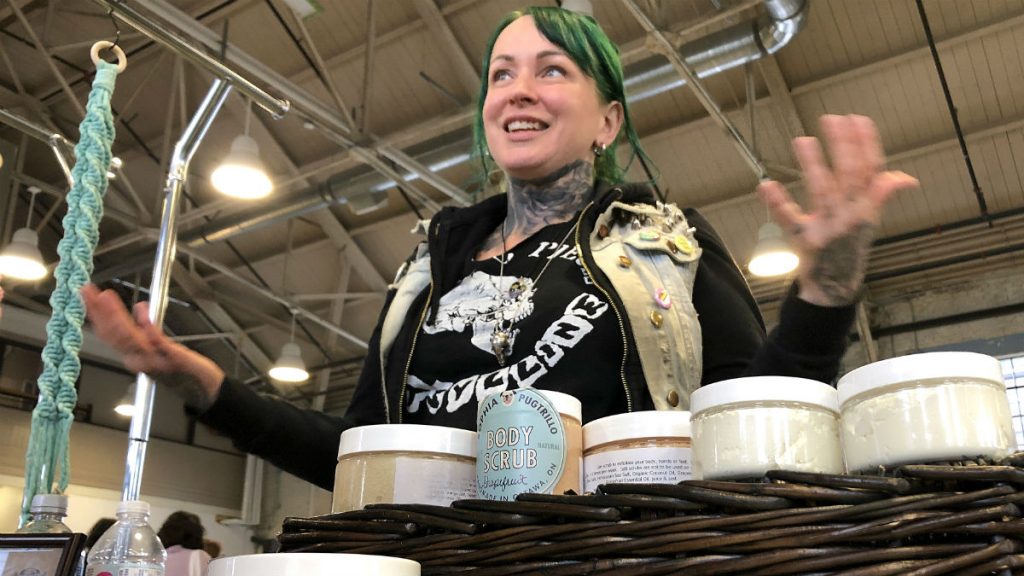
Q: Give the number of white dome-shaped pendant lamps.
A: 5